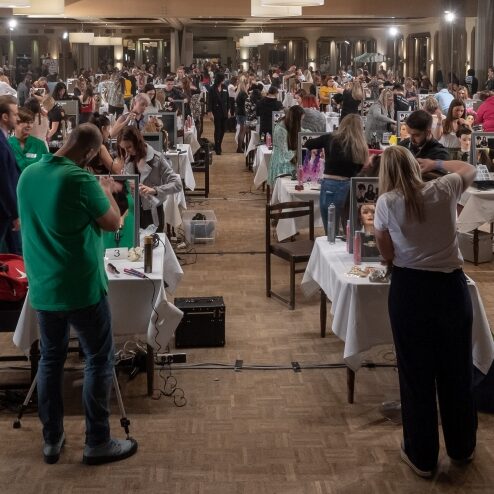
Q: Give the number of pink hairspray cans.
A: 2